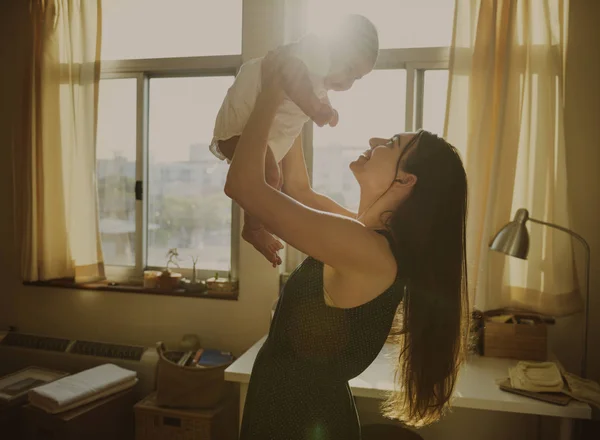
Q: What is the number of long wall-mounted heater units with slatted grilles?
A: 1